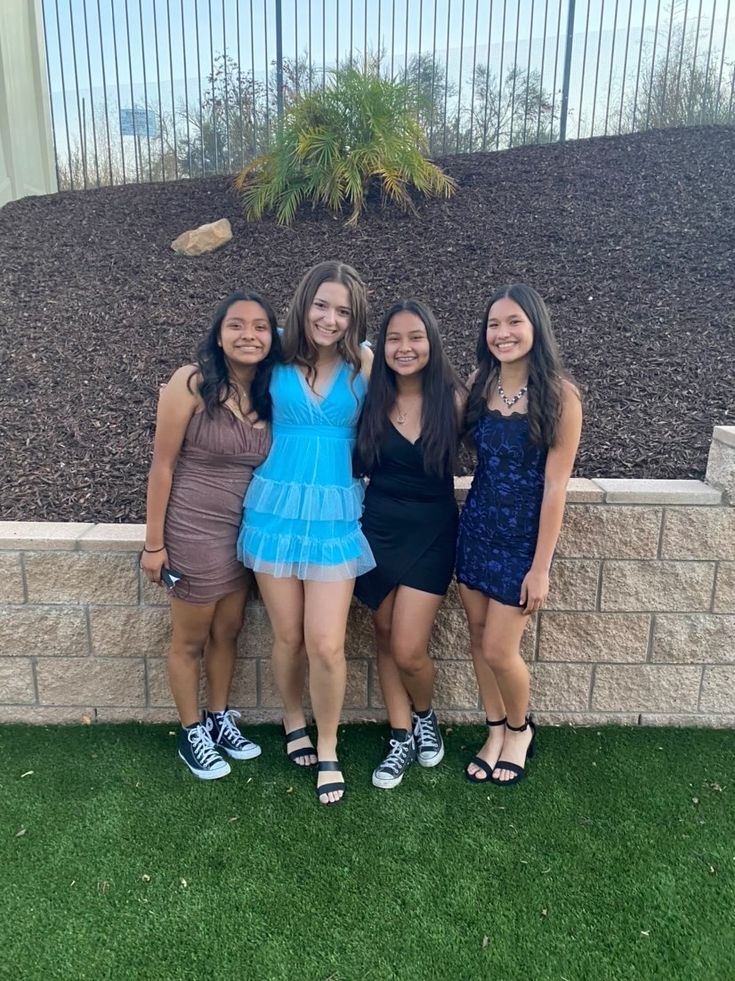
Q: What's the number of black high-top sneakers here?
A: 4